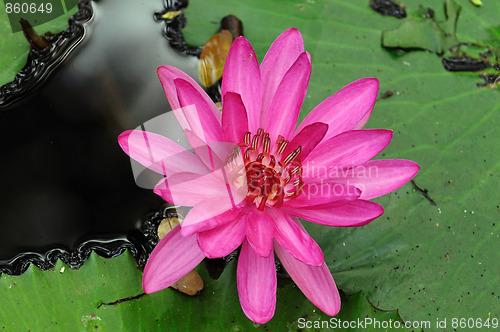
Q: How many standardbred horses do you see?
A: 0